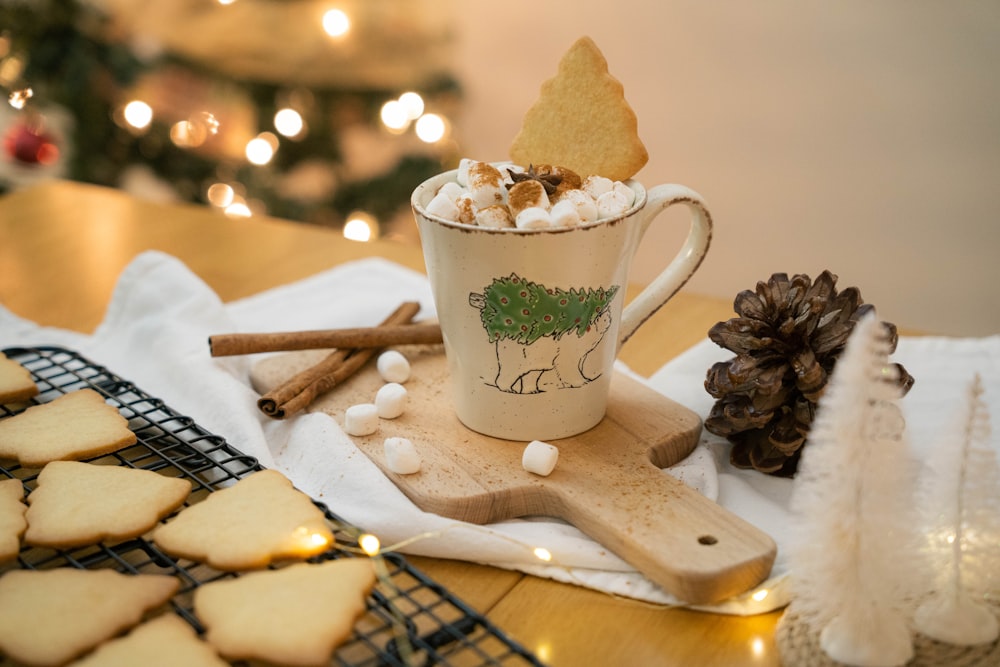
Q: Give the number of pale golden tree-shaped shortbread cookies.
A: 9